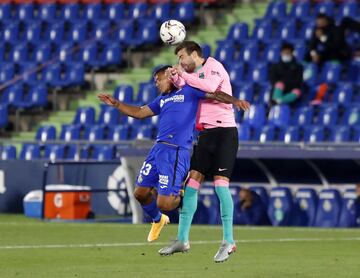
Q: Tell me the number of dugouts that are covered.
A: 1